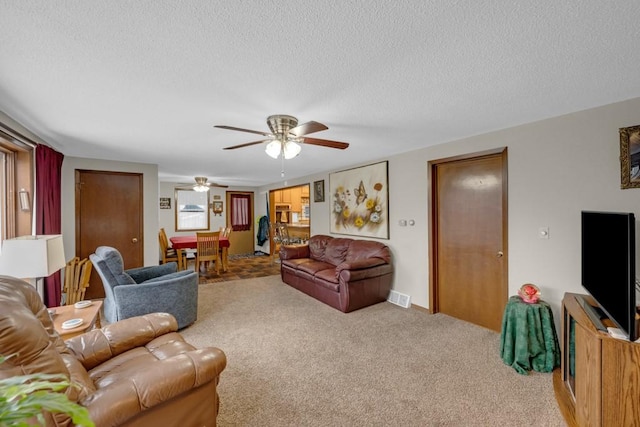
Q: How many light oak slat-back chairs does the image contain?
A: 3